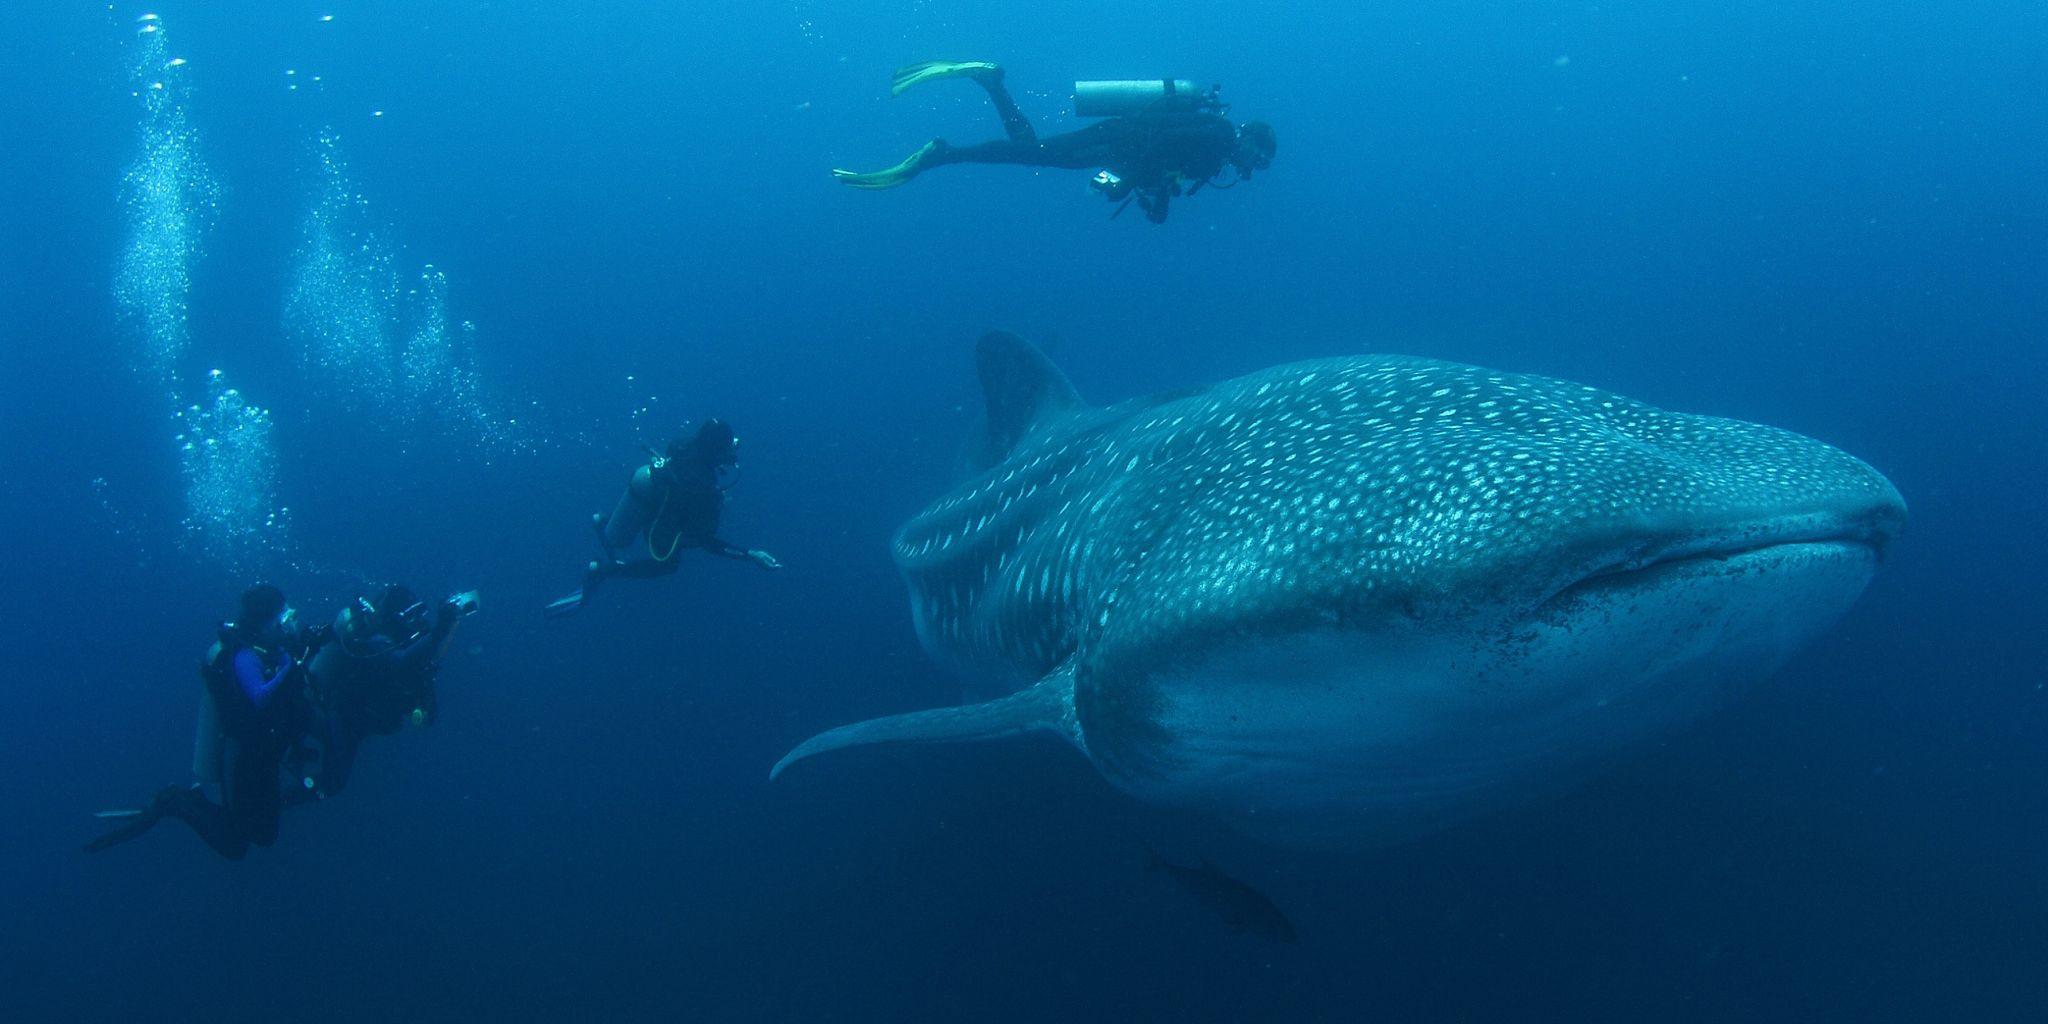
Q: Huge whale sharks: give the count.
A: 1